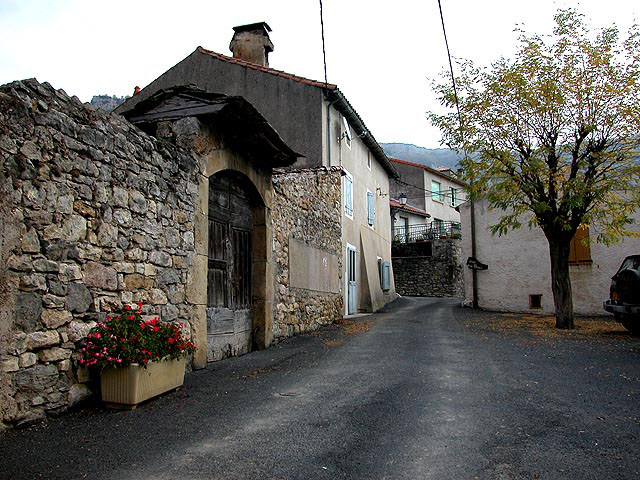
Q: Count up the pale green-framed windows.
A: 2